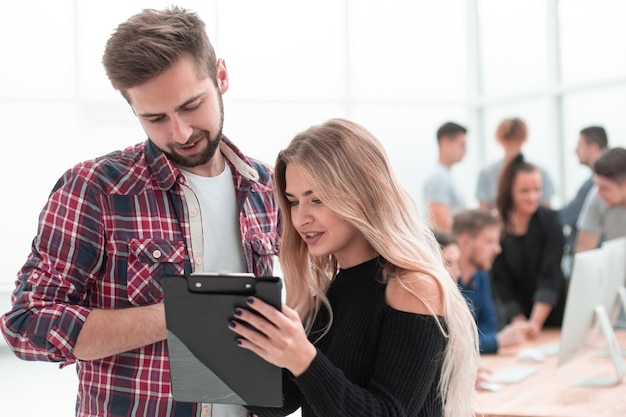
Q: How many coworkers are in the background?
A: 7